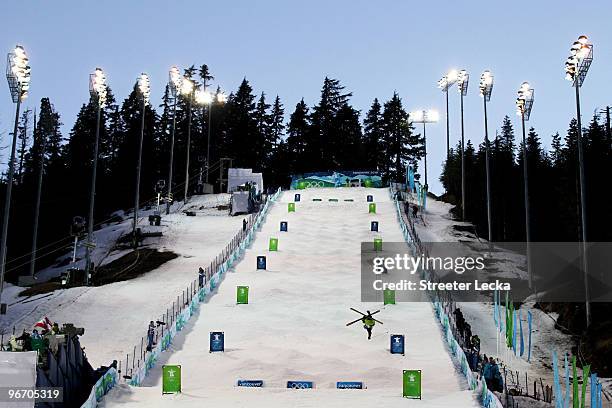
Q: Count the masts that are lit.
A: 12